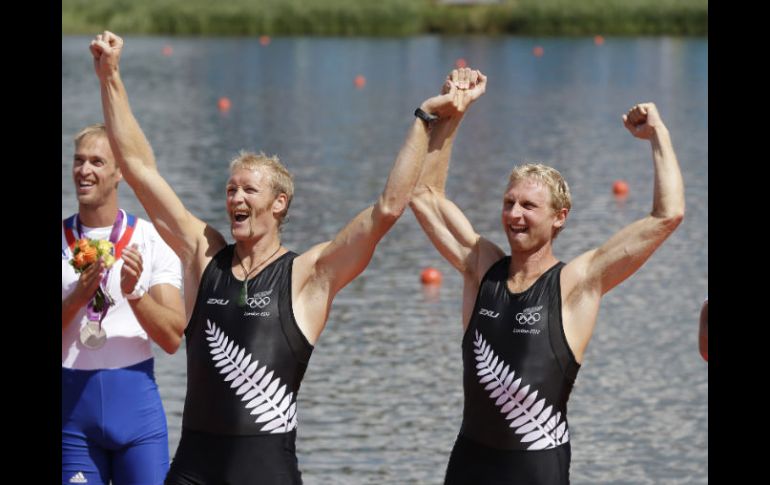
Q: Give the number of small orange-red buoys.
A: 9